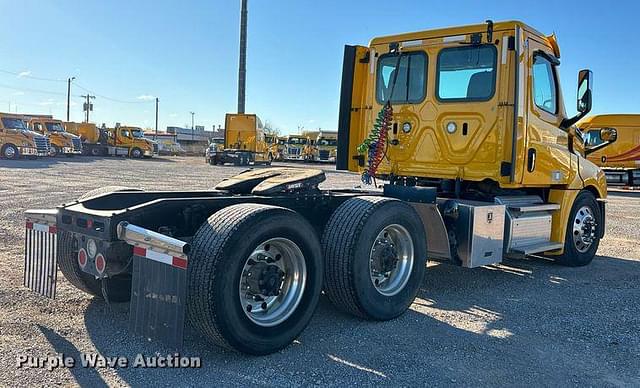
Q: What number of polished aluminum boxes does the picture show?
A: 1